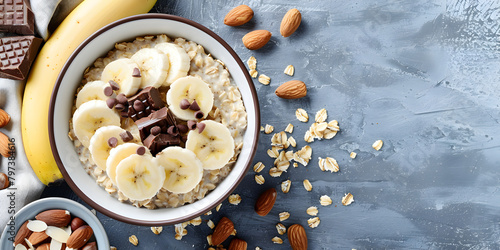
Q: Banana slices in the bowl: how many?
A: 11